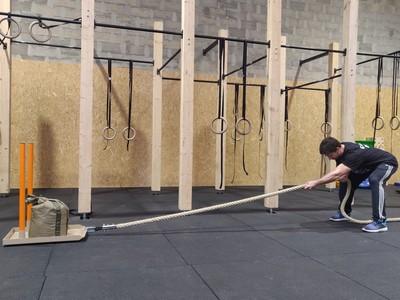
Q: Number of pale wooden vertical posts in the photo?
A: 9